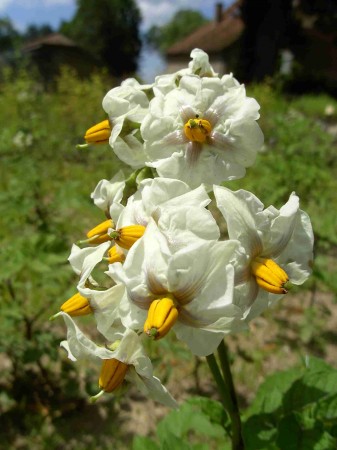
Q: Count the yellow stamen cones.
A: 9